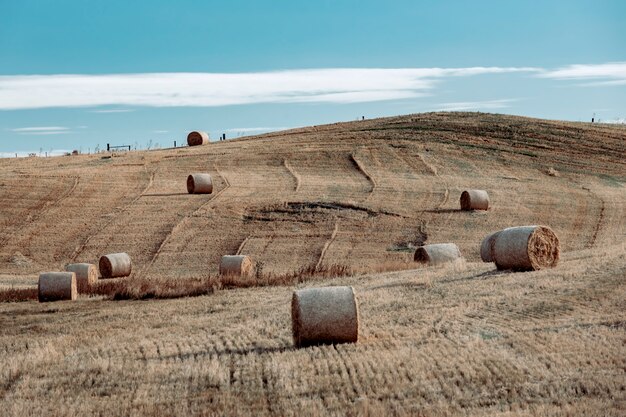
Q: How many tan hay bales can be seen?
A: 11